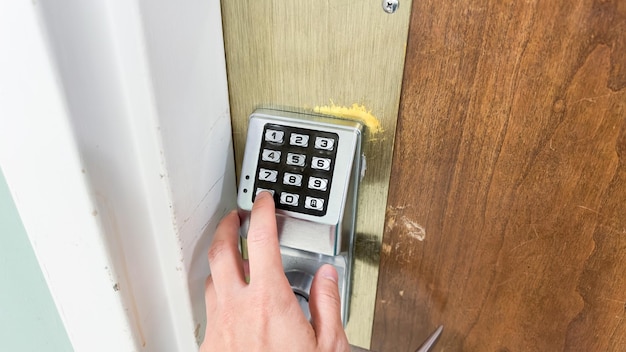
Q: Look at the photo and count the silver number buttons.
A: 10